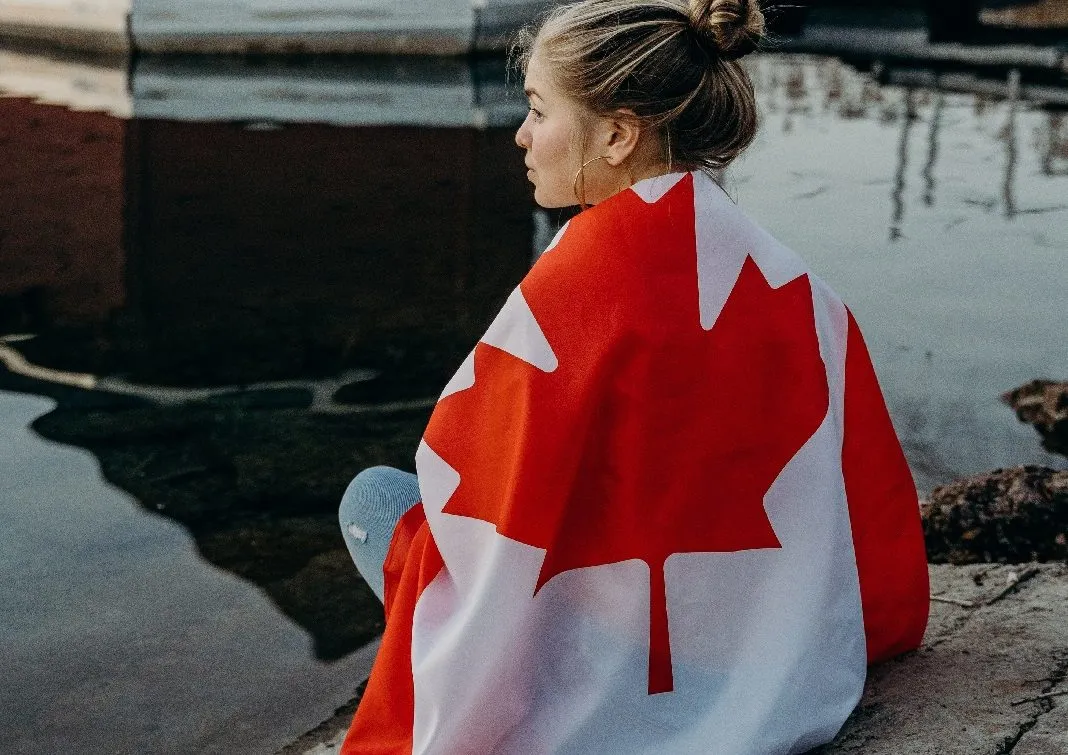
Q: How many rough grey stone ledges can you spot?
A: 1